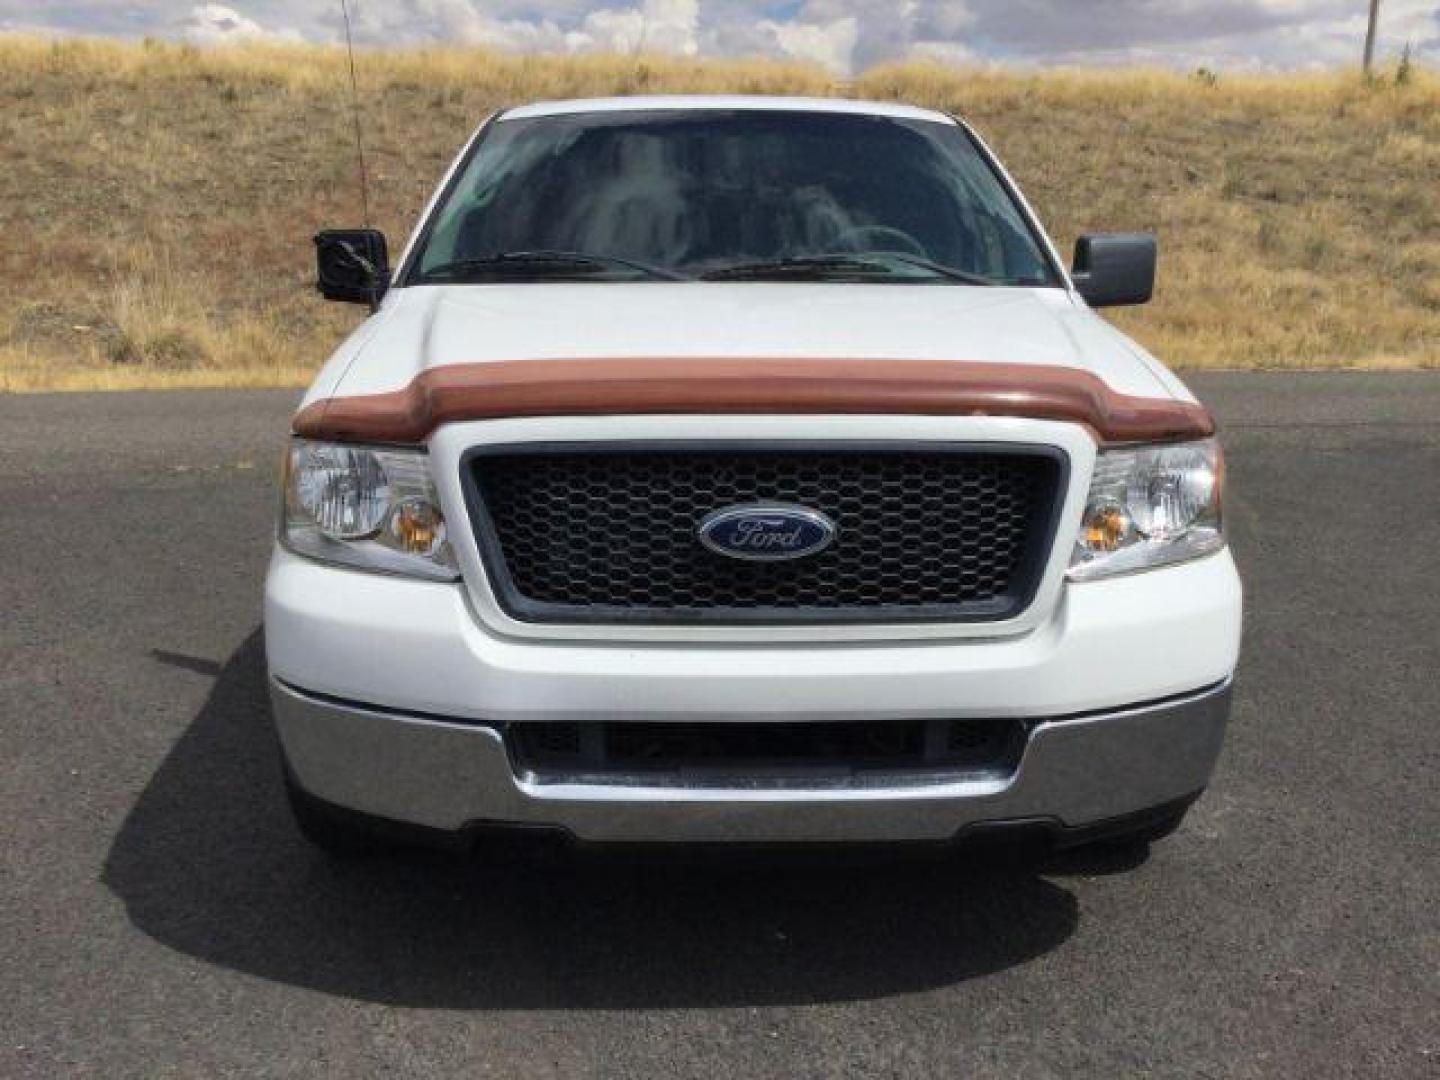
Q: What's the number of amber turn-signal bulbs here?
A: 2